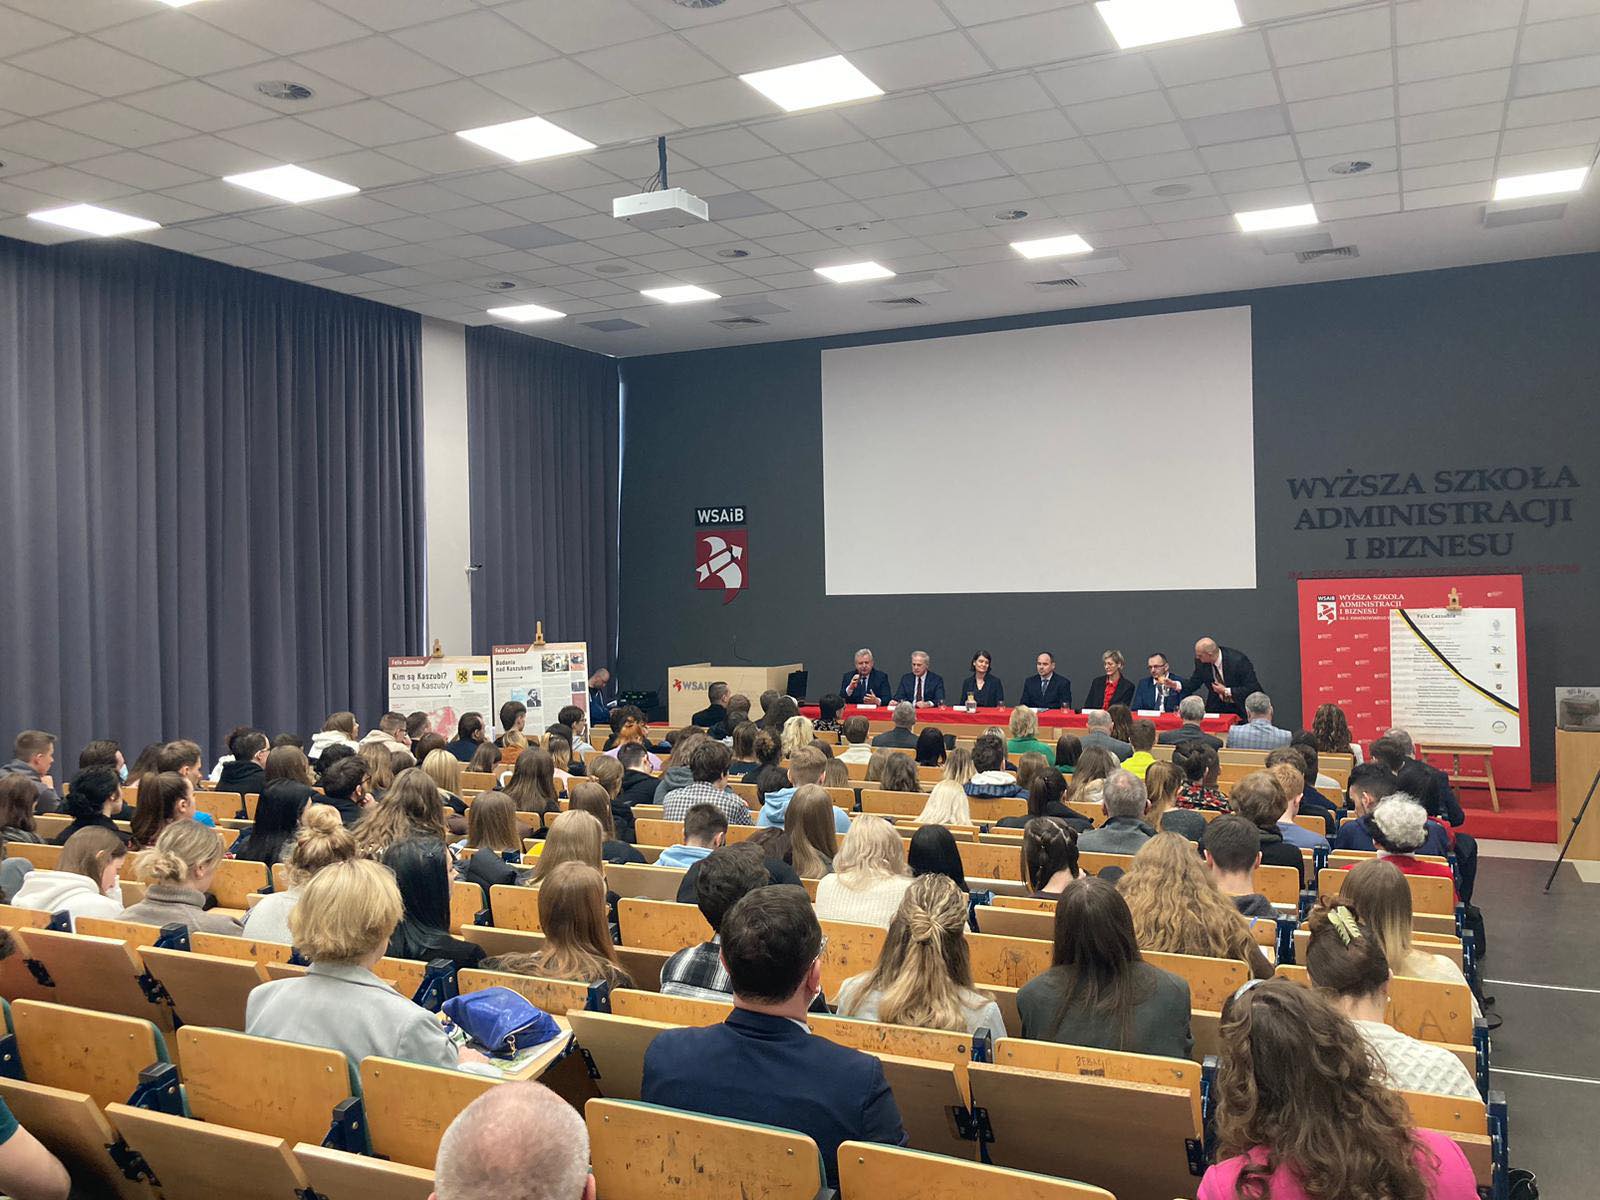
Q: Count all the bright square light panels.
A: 11